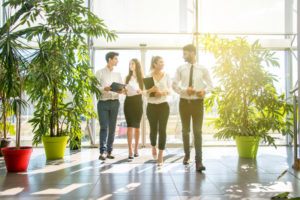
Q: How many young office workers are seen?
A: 4